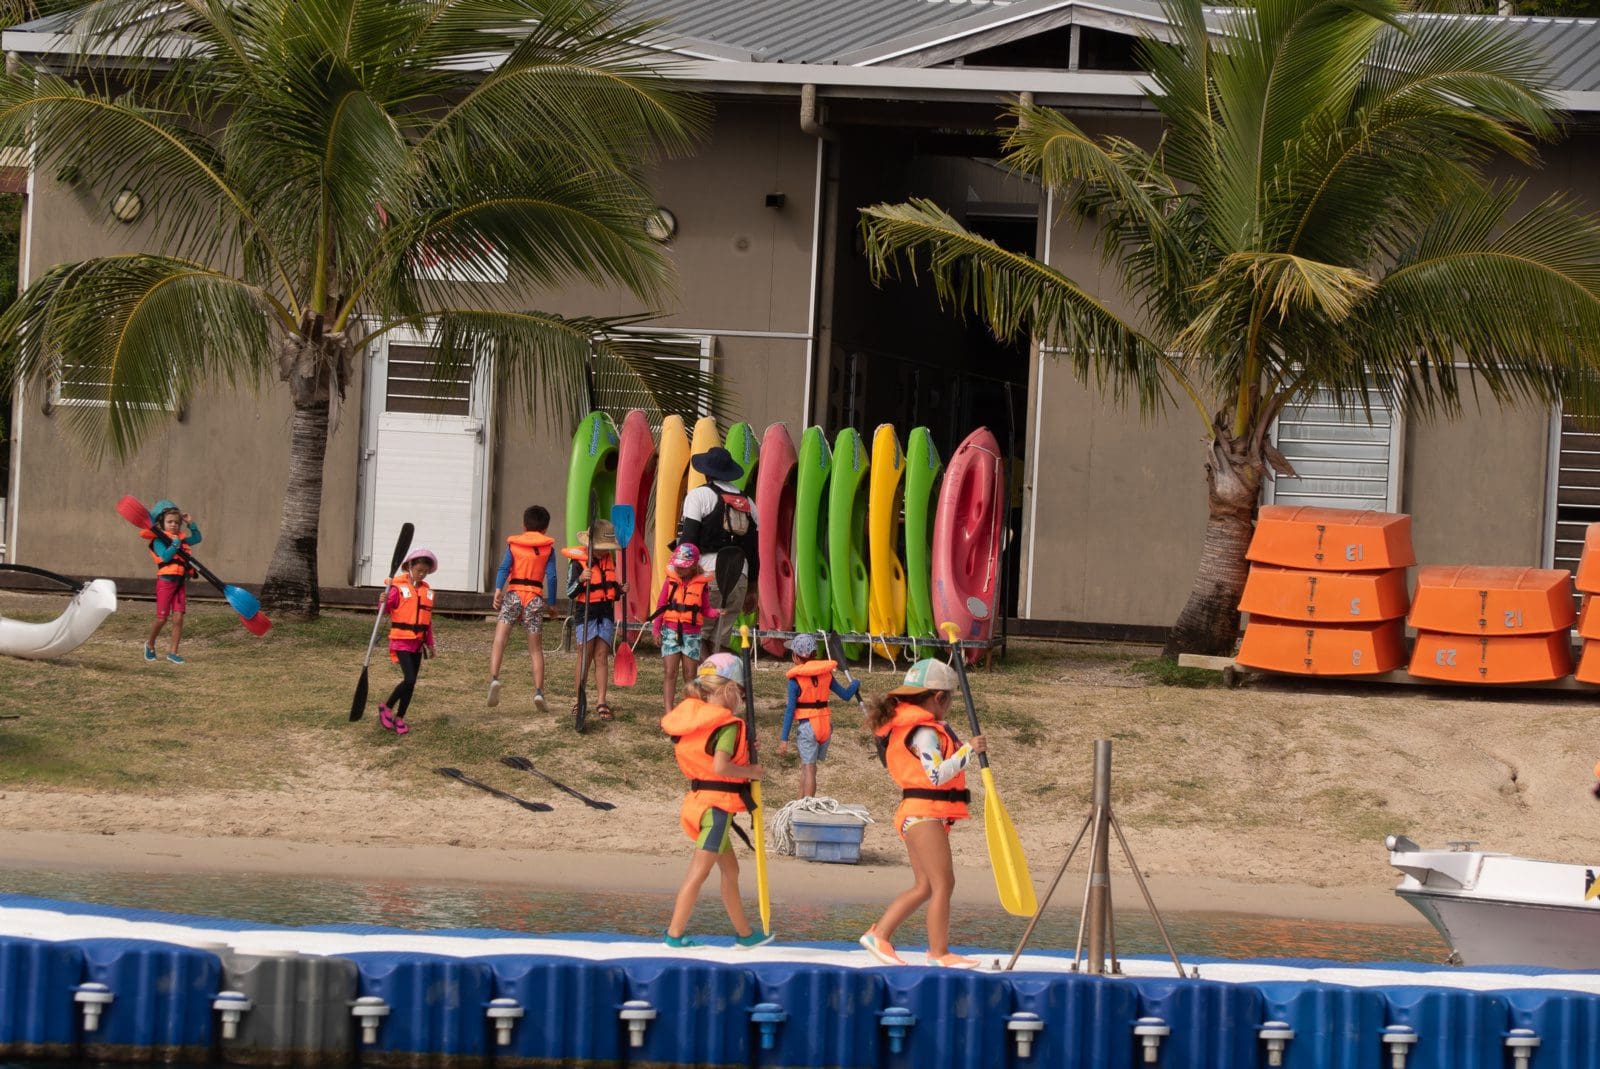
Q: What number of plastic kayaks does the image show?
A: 11